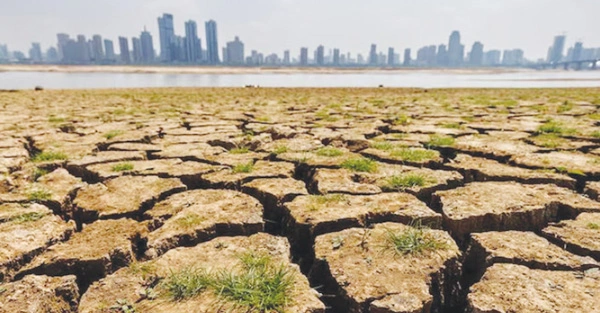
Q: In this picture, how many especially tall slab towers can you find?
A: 3